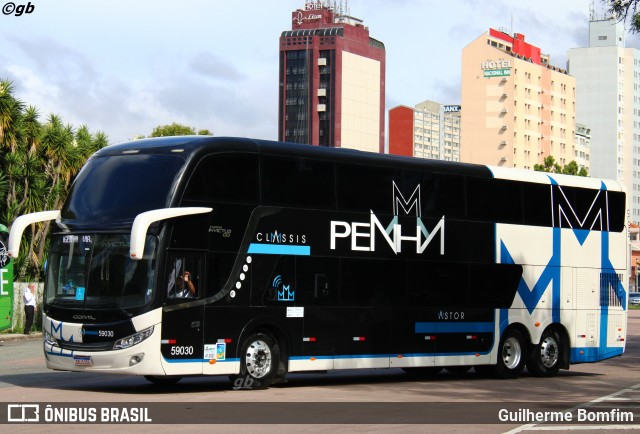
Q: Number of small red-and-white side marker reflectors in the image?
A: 8